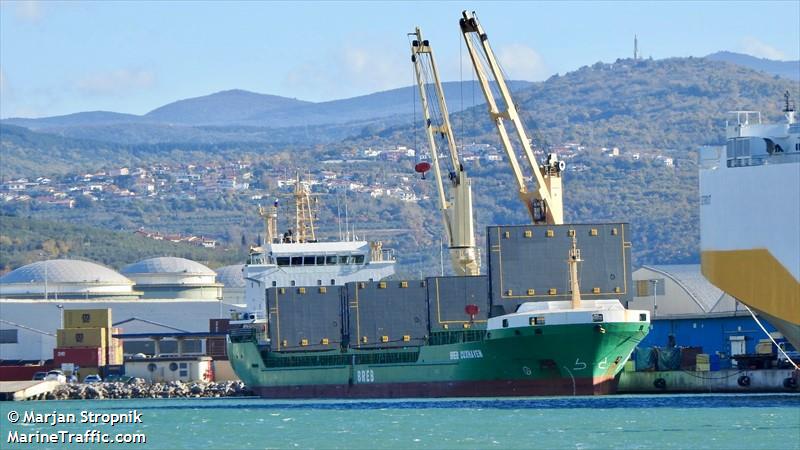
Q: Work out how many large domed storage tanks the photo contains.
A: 3